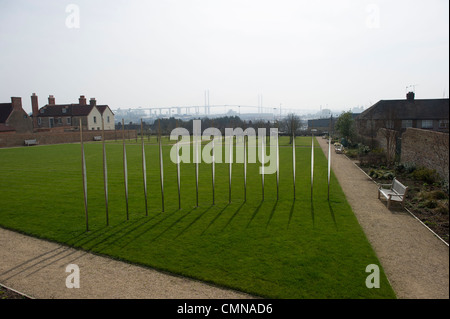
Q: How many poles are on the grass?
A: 15